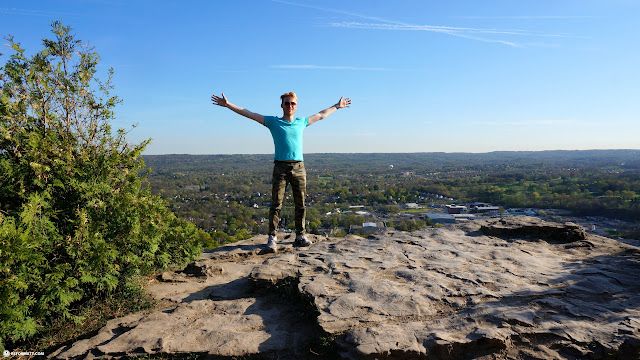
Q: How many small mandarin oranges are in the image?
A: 0